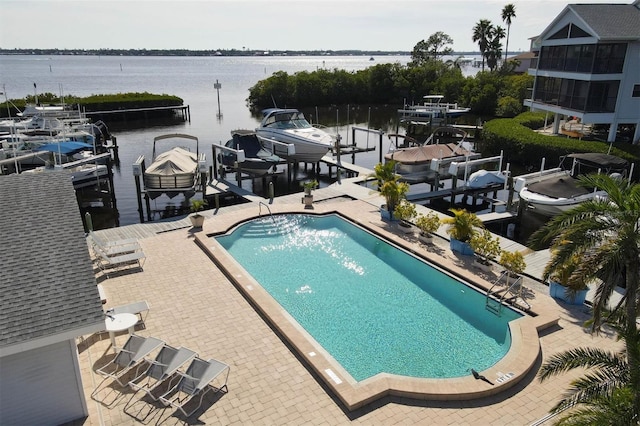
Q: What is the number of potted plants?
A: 9